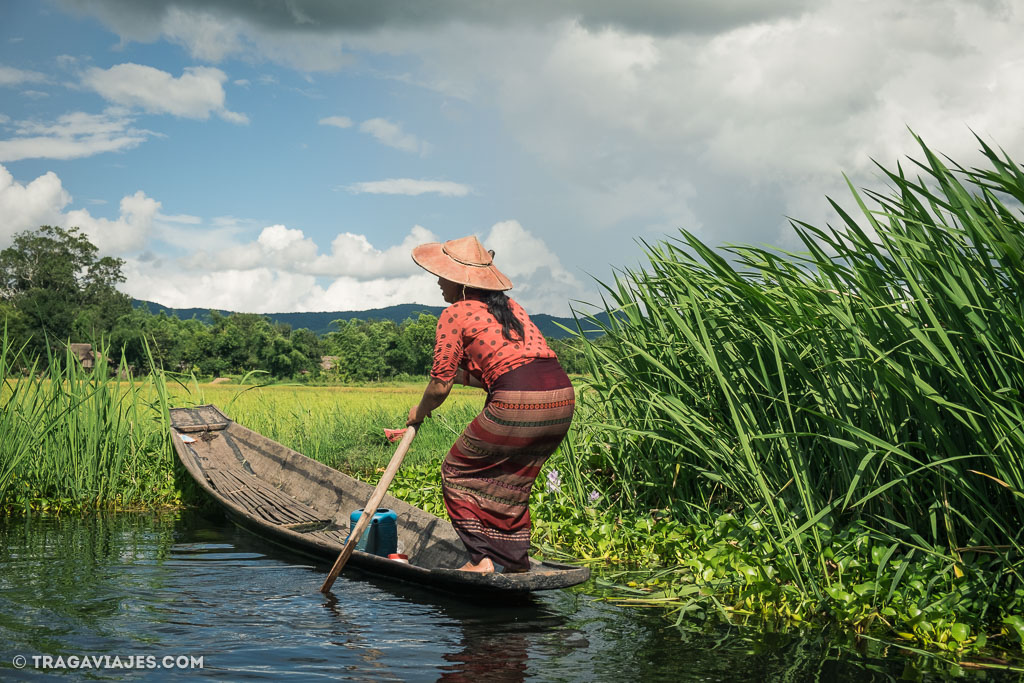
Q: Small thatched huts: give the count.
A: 2